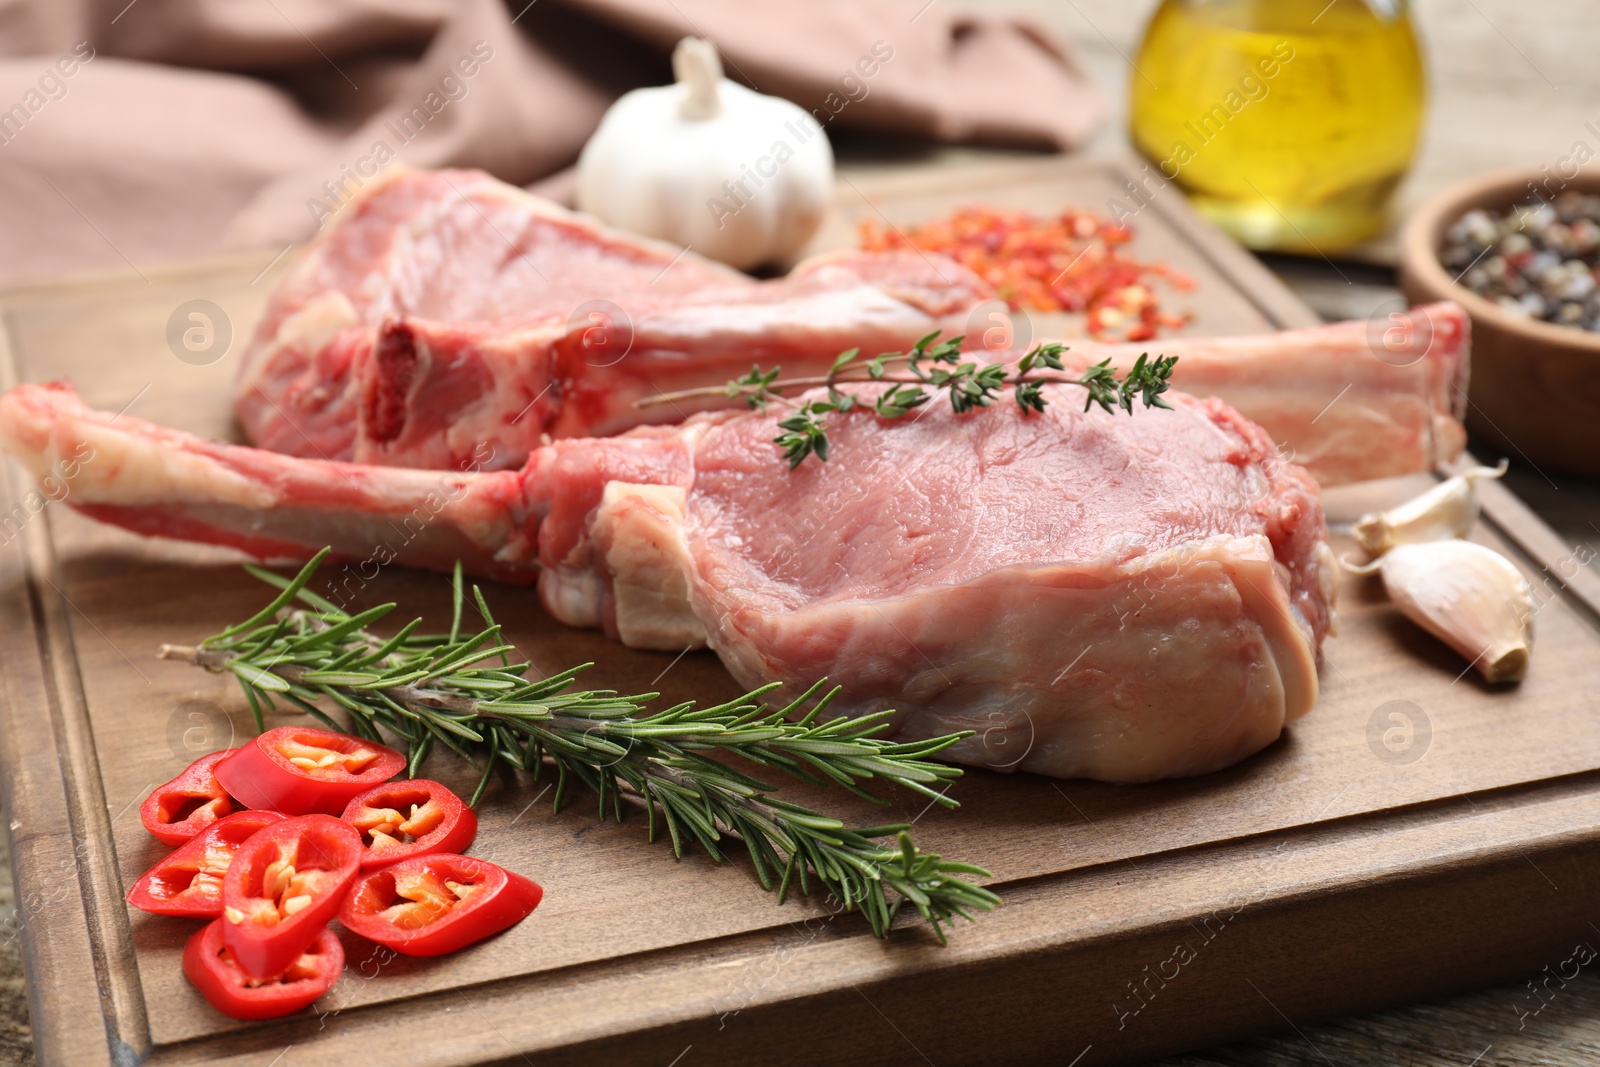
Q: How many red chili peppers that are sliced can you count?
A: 7